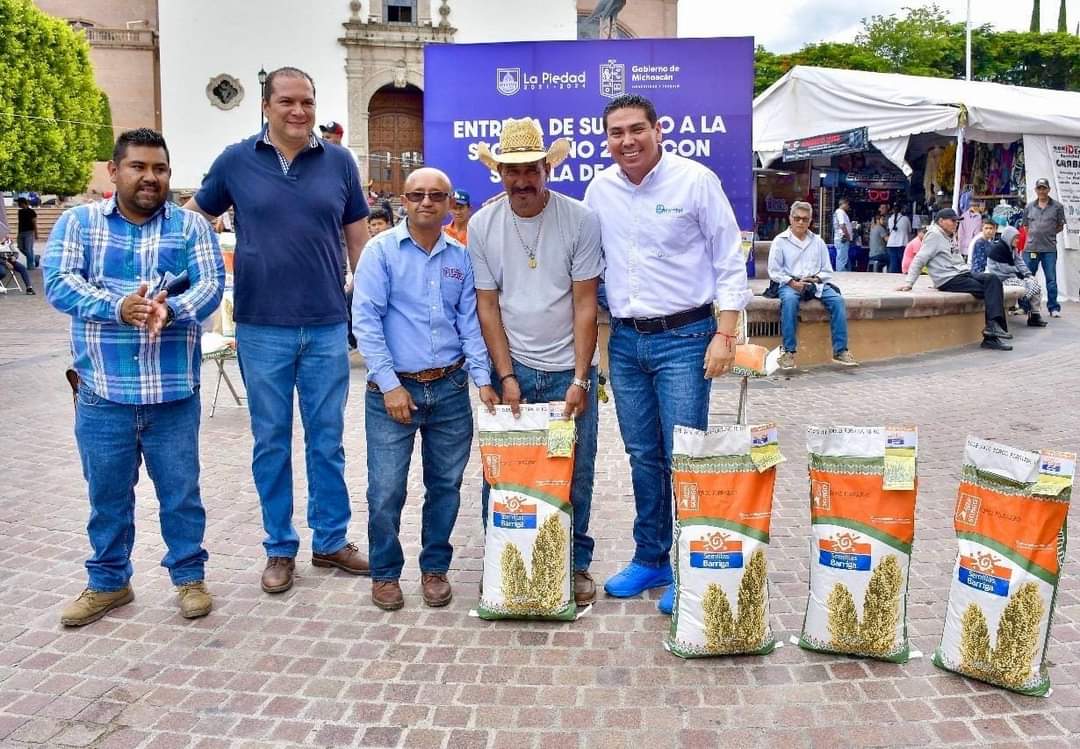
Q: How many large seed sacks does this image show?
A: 4